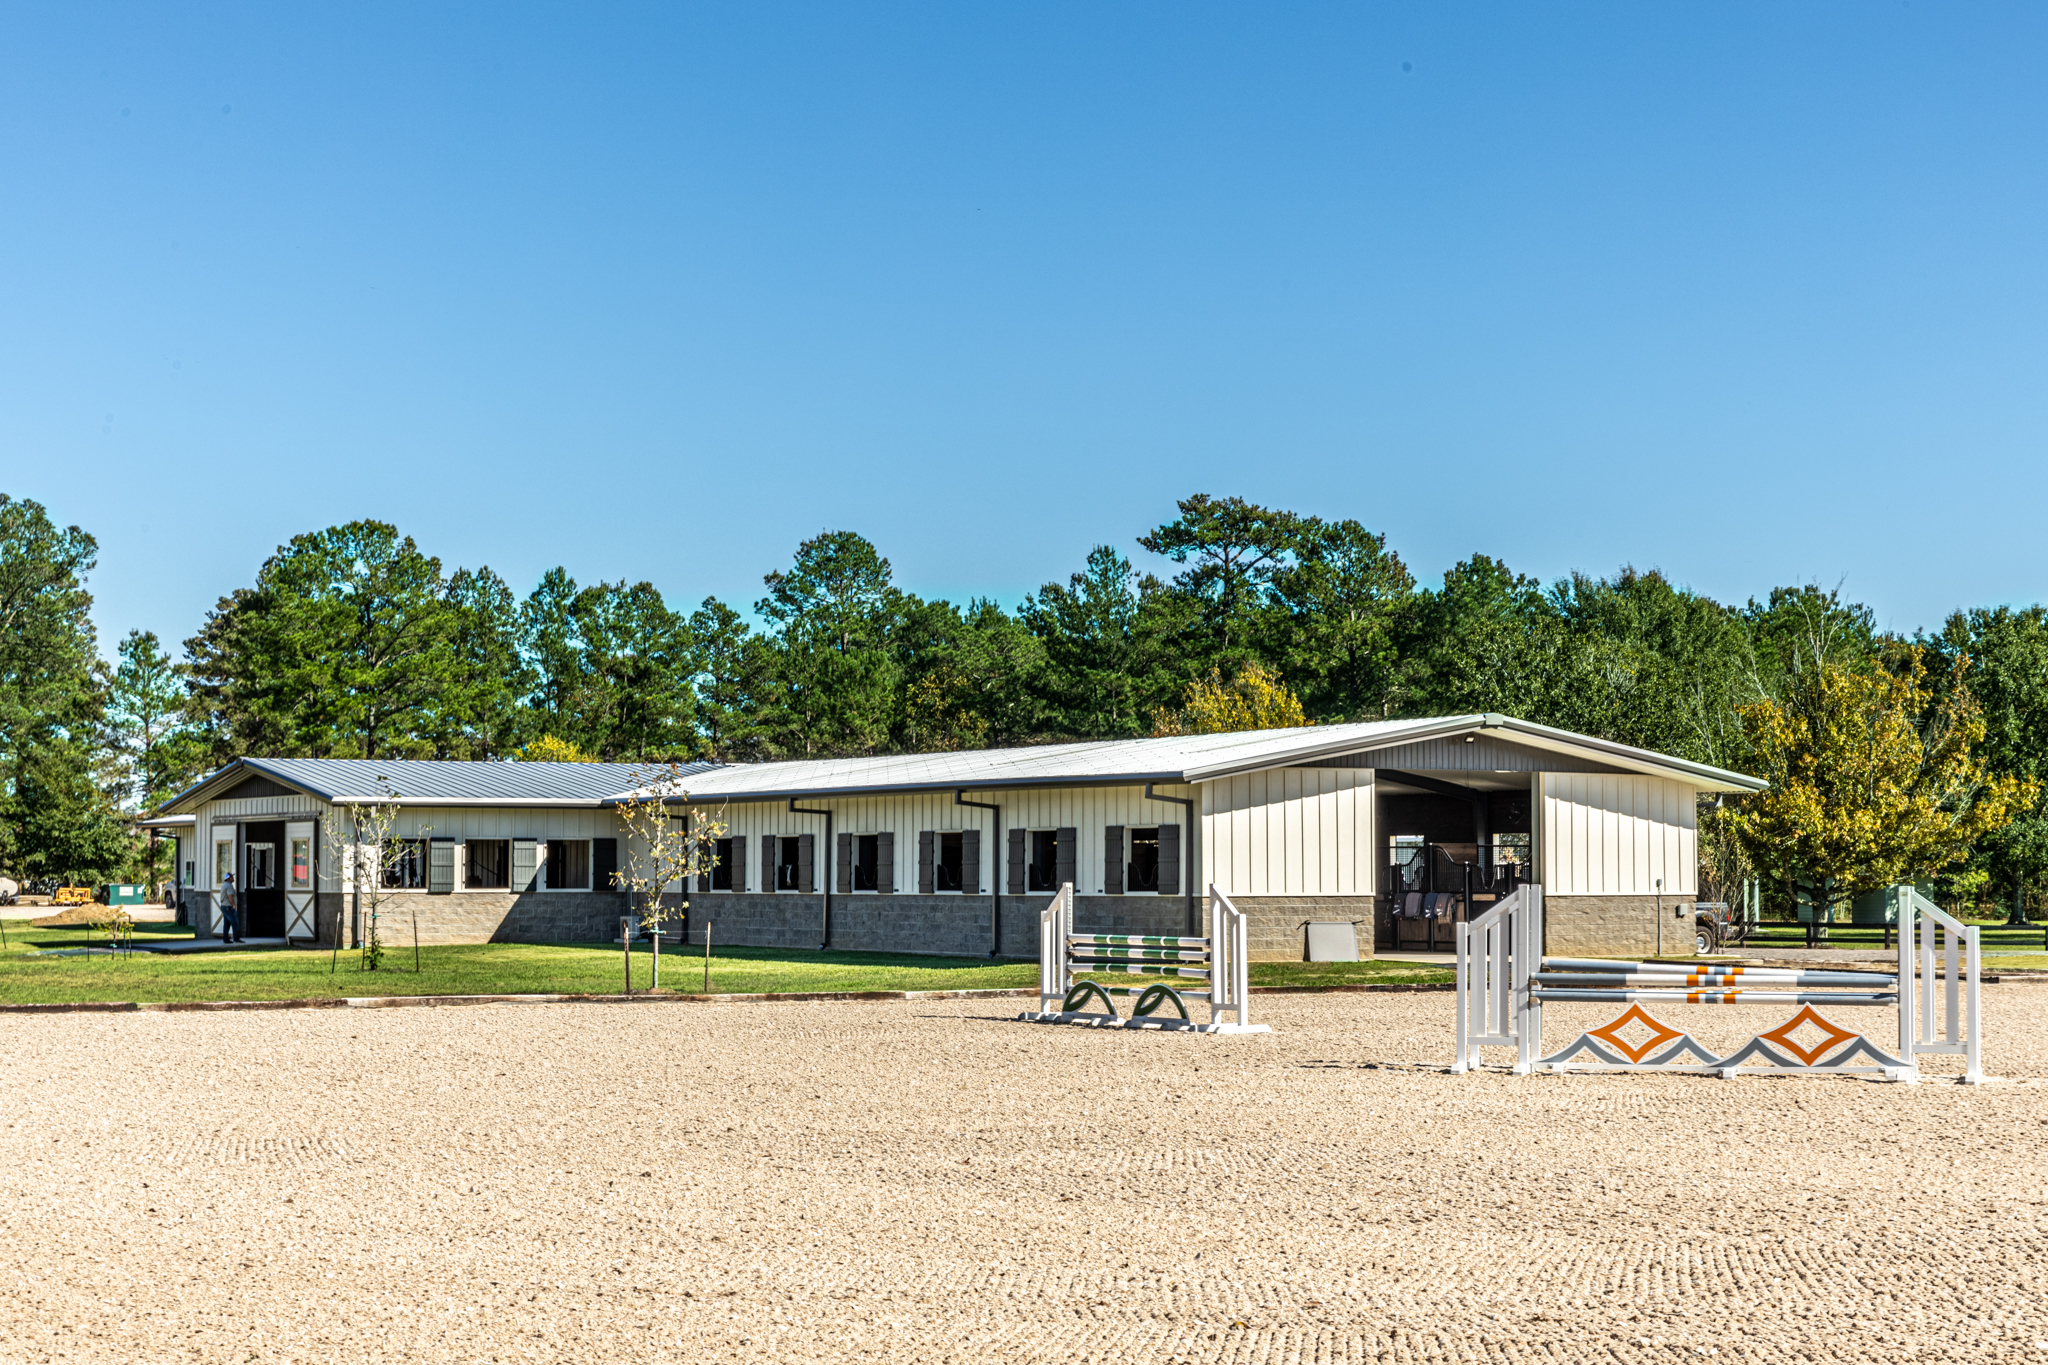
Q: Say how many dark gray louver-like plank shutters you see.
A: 15